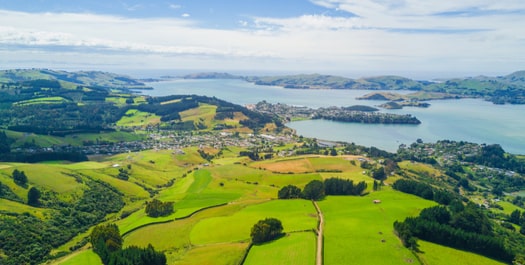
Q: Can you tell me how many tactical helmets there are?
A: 0